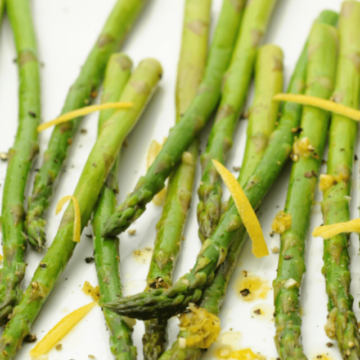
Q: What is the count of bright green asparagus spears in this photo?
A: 11